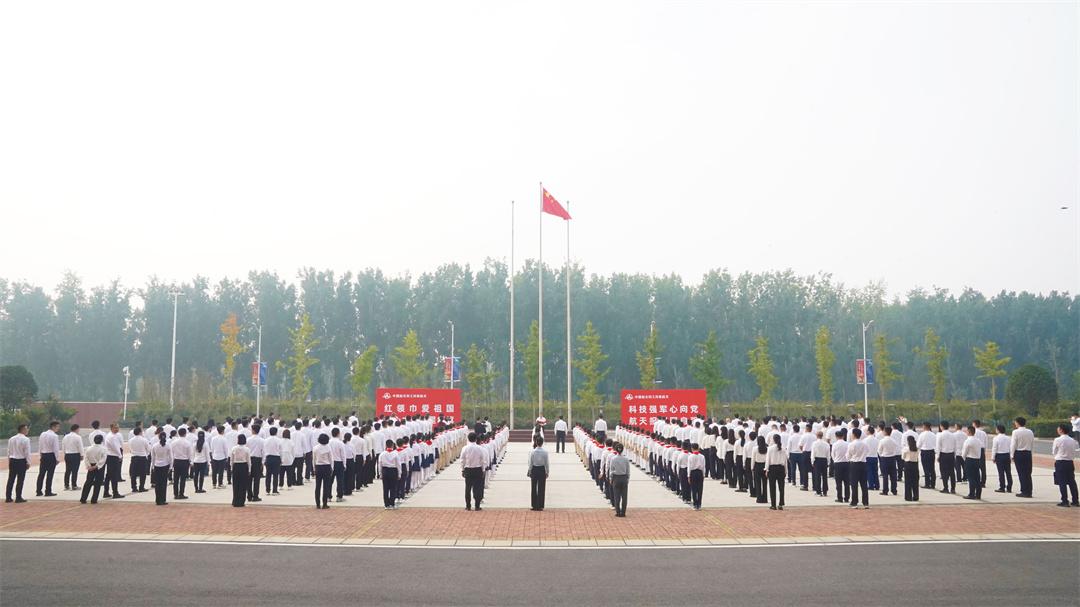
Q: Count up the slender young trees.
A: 14